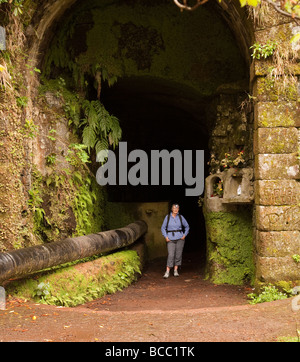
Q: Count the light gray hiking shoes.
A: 2